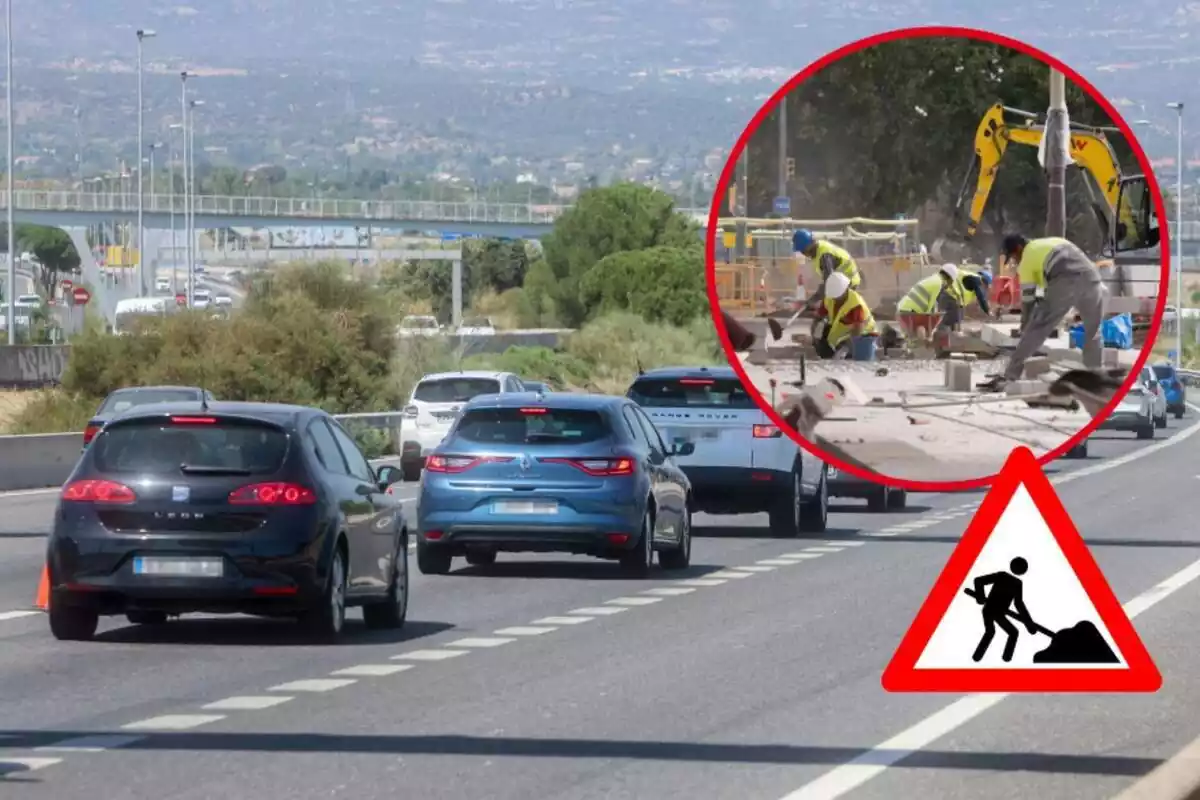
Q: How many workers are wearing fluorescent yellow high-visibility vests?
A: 5